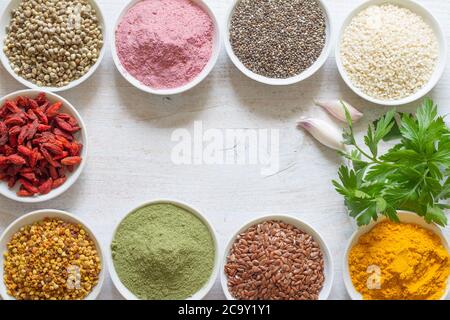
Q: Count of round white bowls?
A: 9